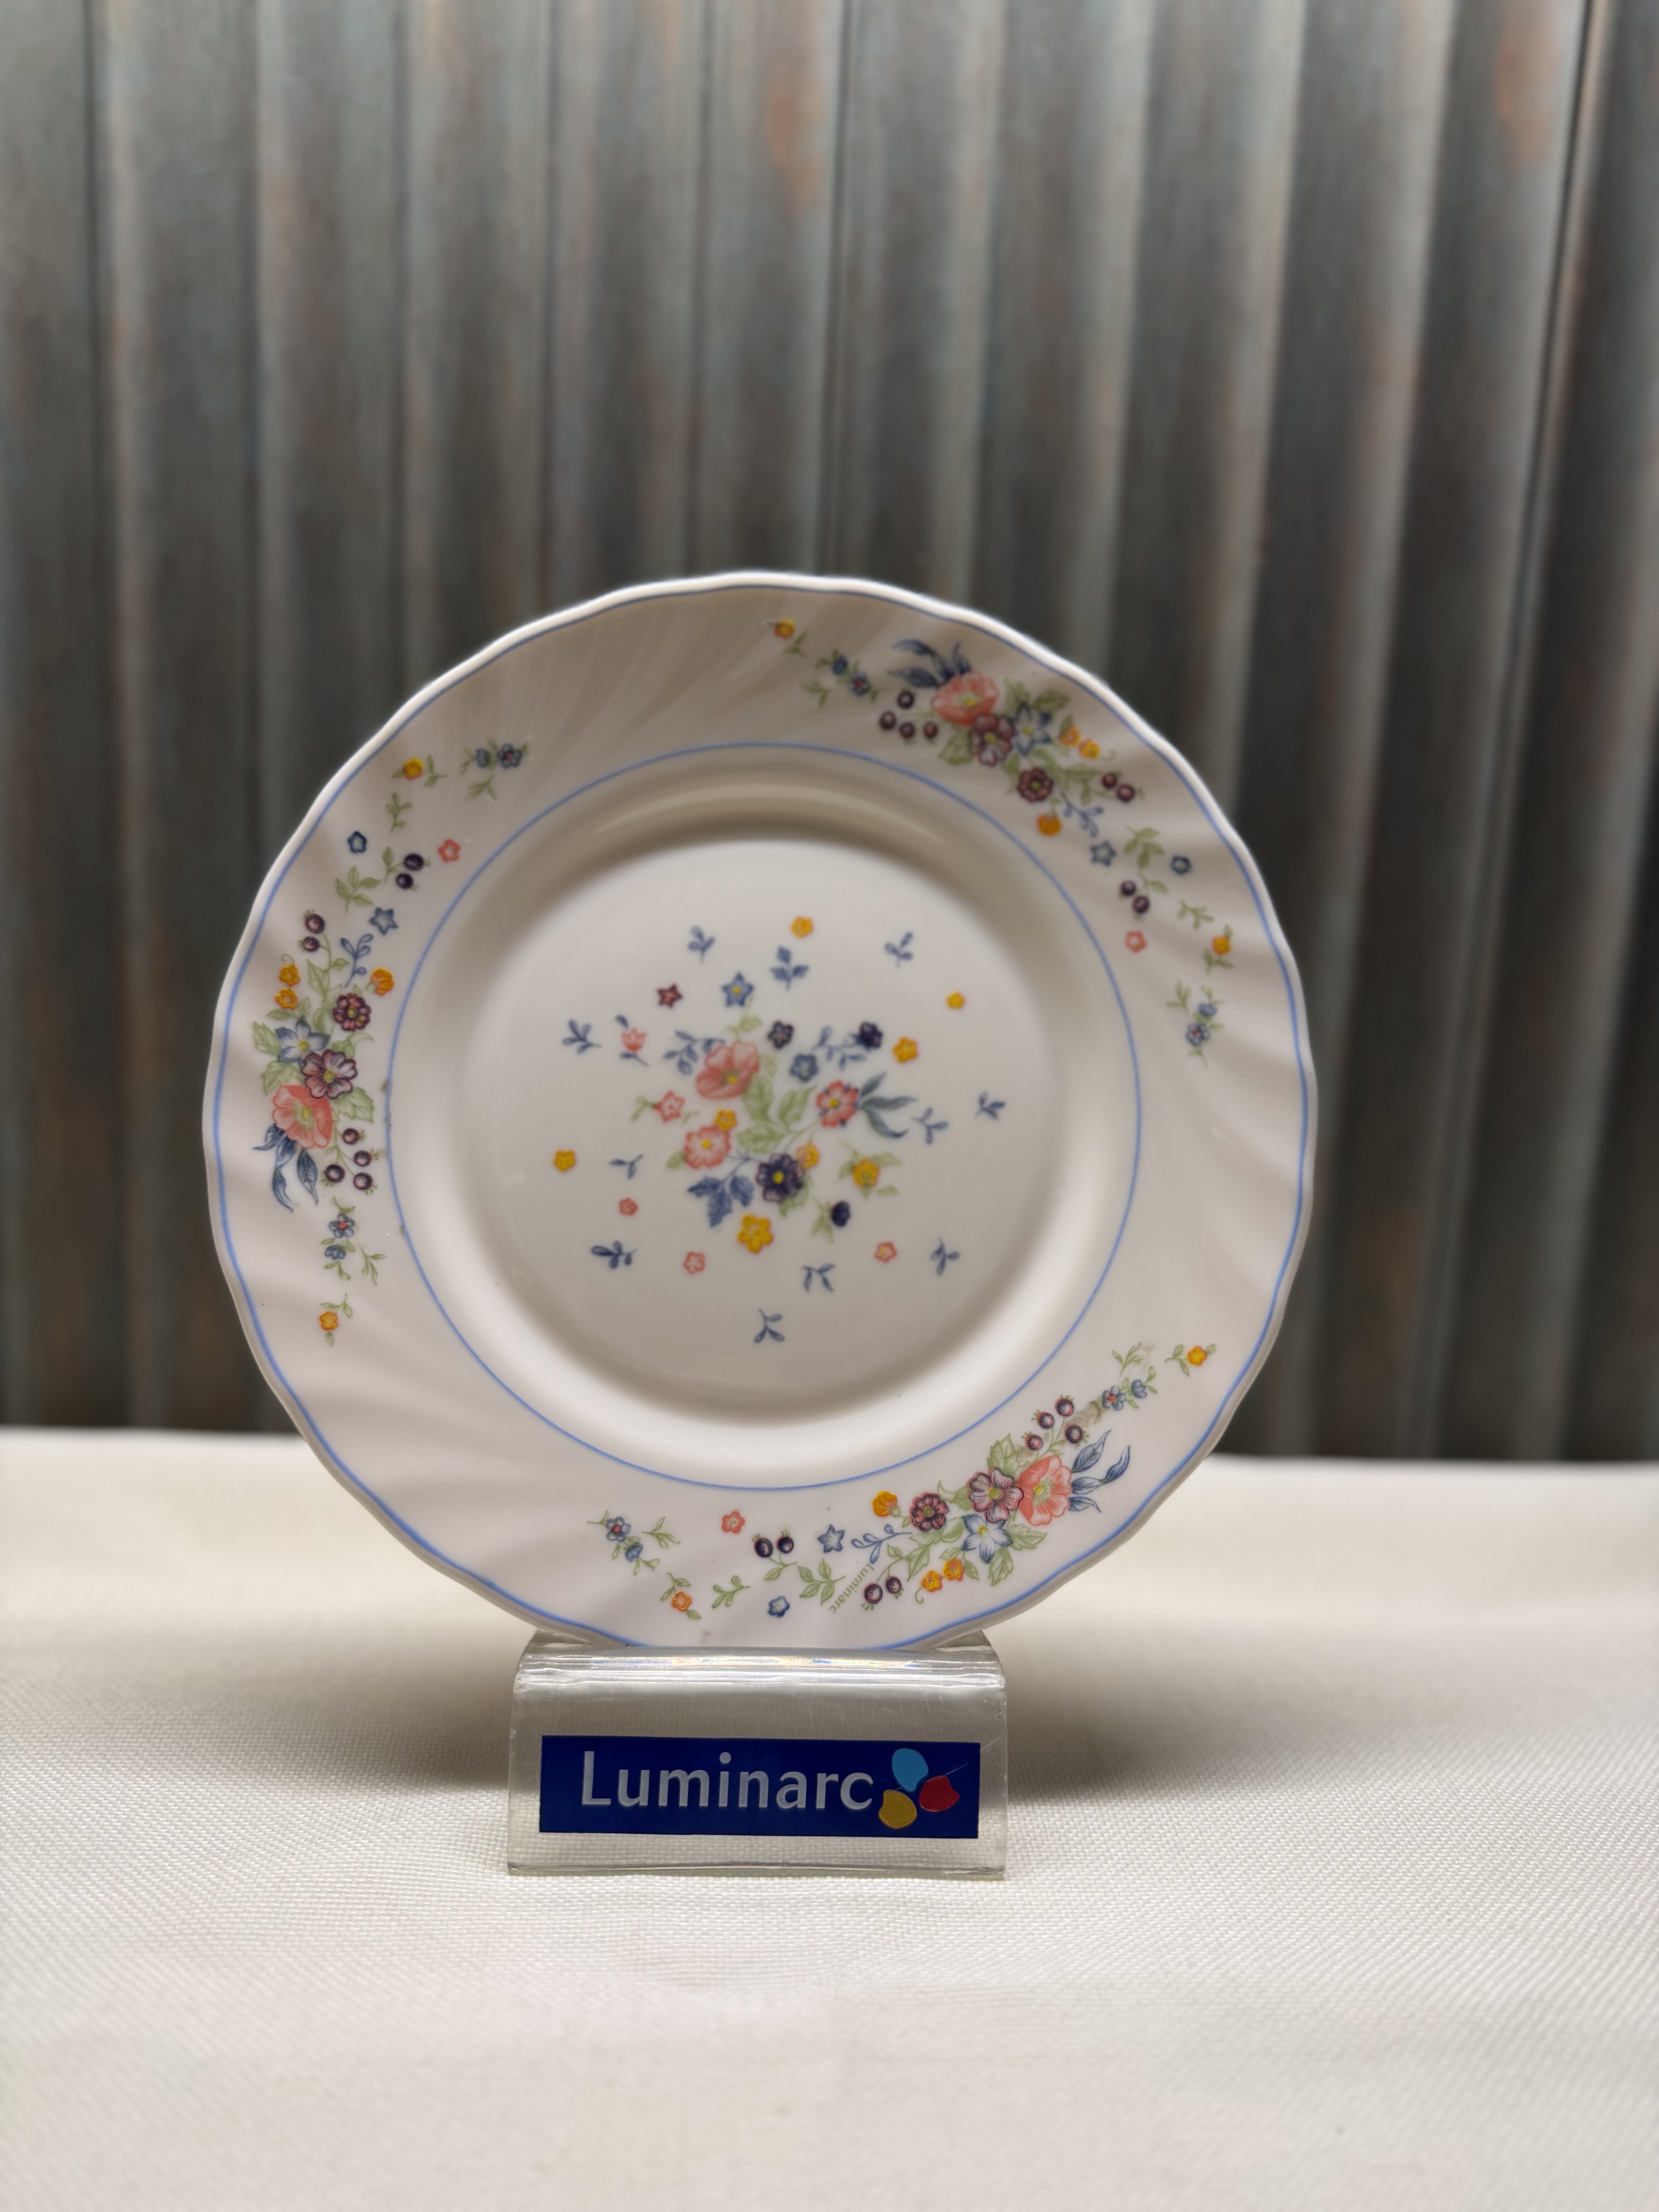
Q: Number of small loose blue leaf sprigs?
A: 11